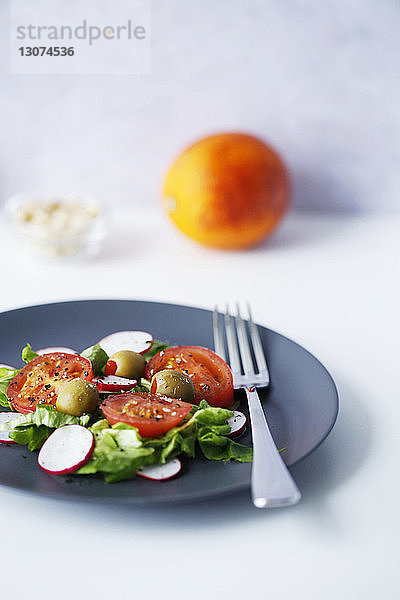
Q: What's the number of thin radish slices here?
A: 8